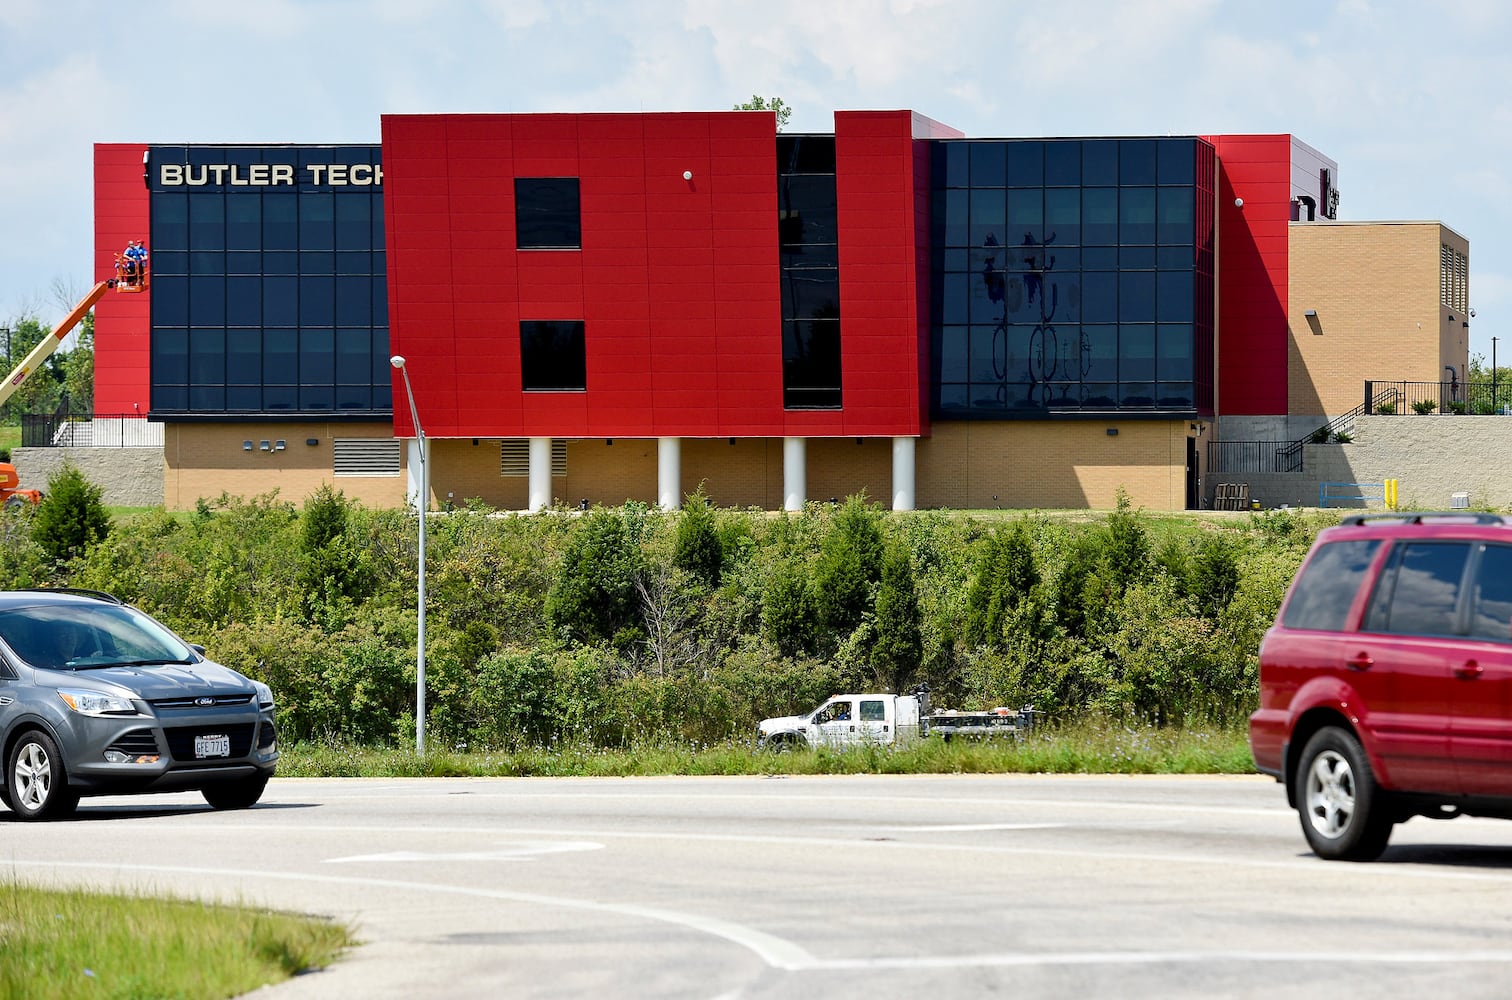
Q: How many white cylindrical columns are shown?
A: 5